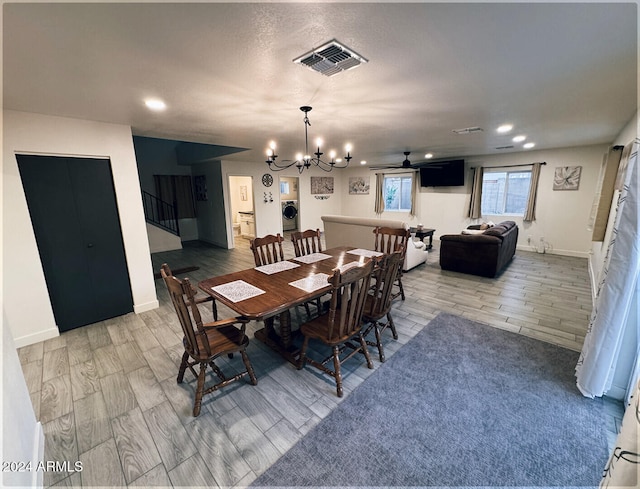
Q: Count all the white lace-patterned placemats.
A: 6